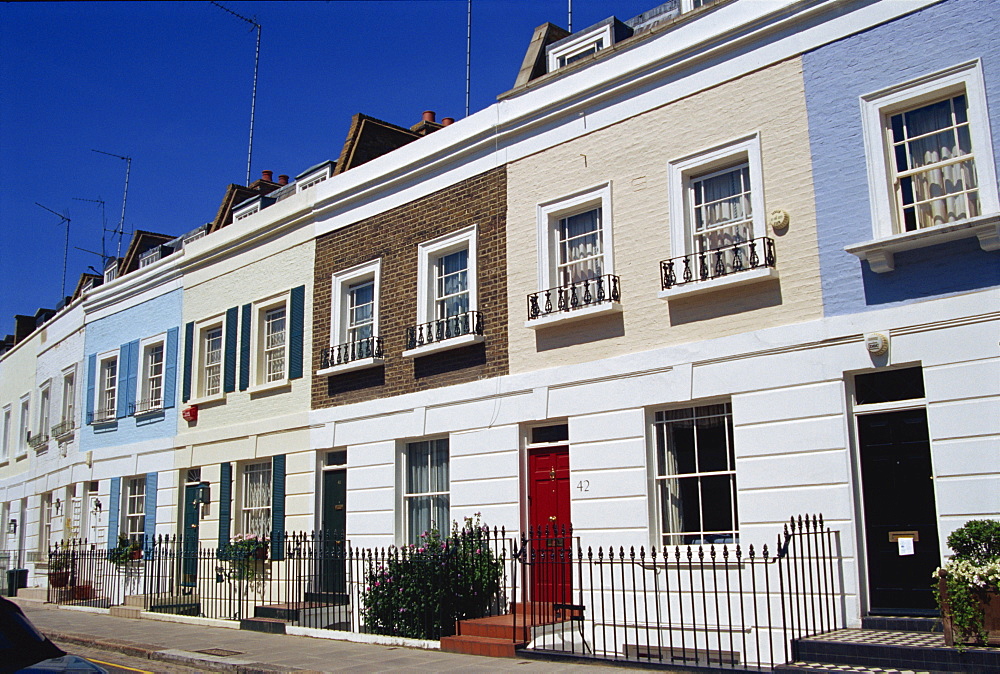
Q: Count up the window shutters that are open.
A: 12